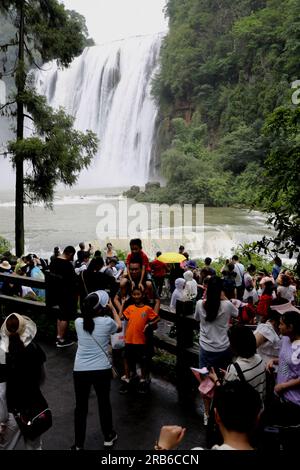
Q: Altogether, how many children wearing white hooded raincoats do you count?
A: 2